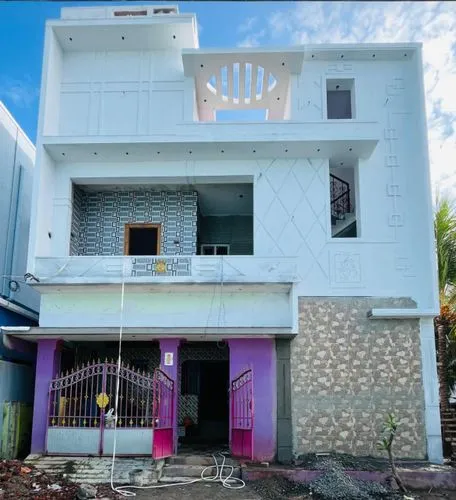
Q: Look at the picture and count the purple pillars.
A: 3